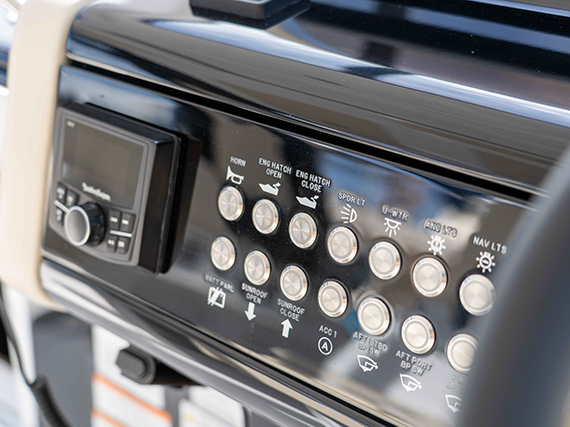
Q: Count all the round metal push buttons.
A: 14